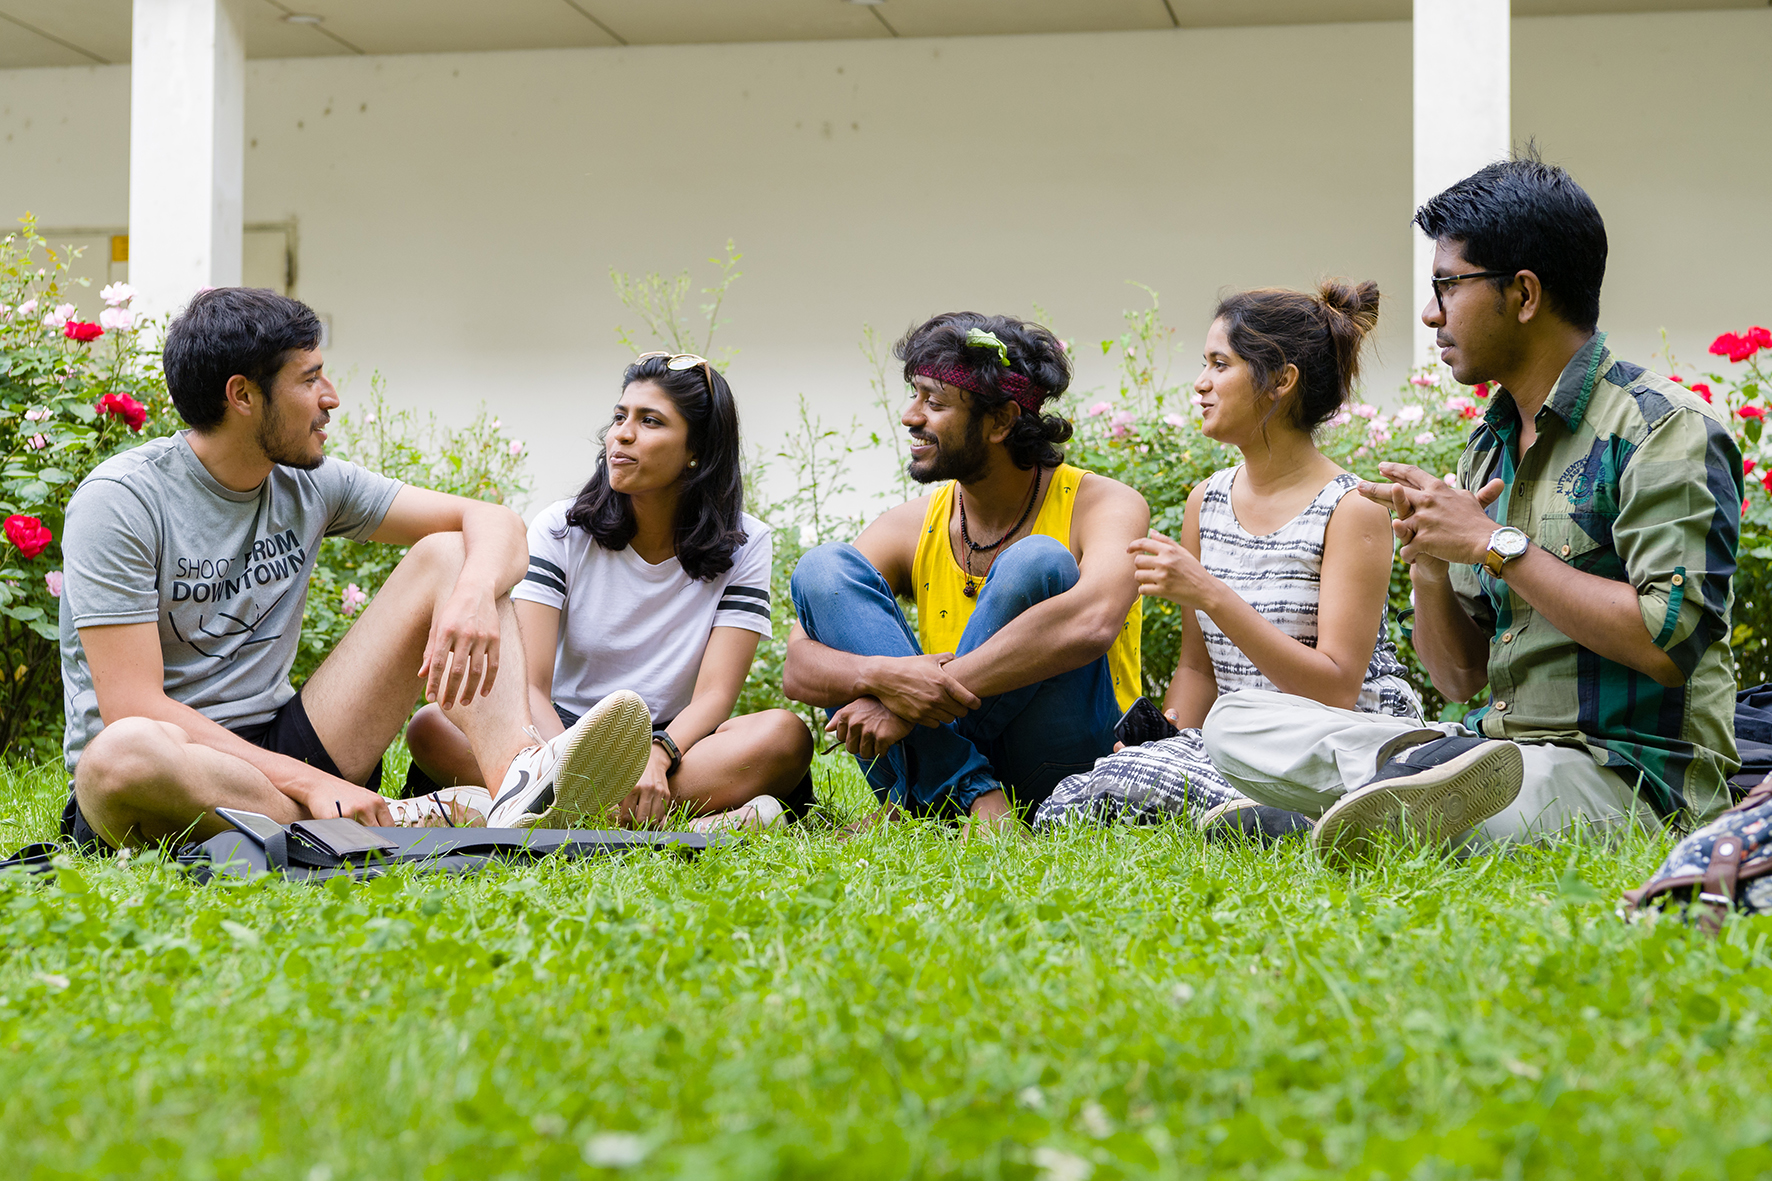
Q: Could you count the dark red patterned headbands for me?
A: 1